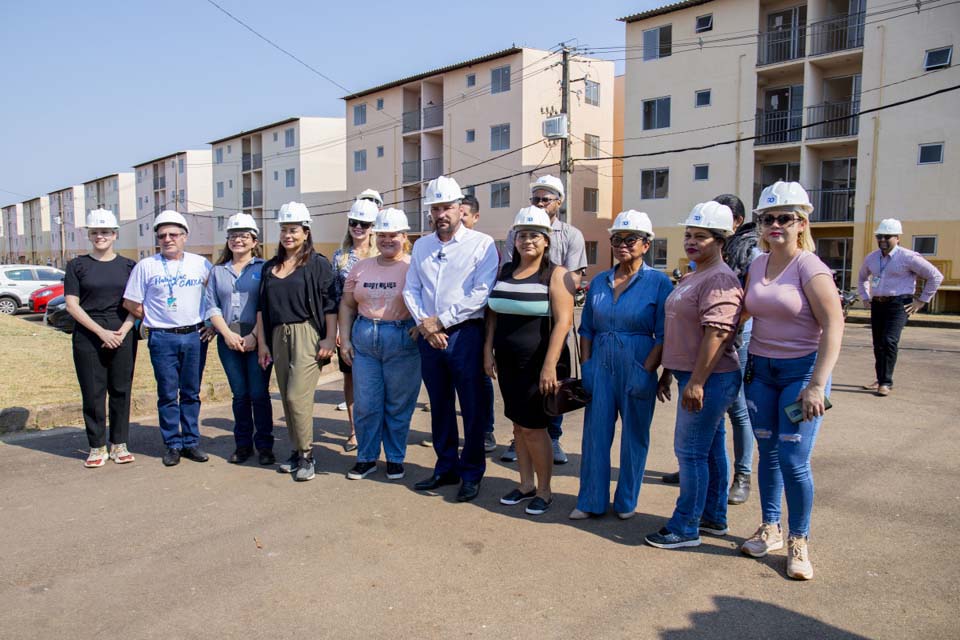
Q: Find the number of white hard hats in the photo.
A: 14